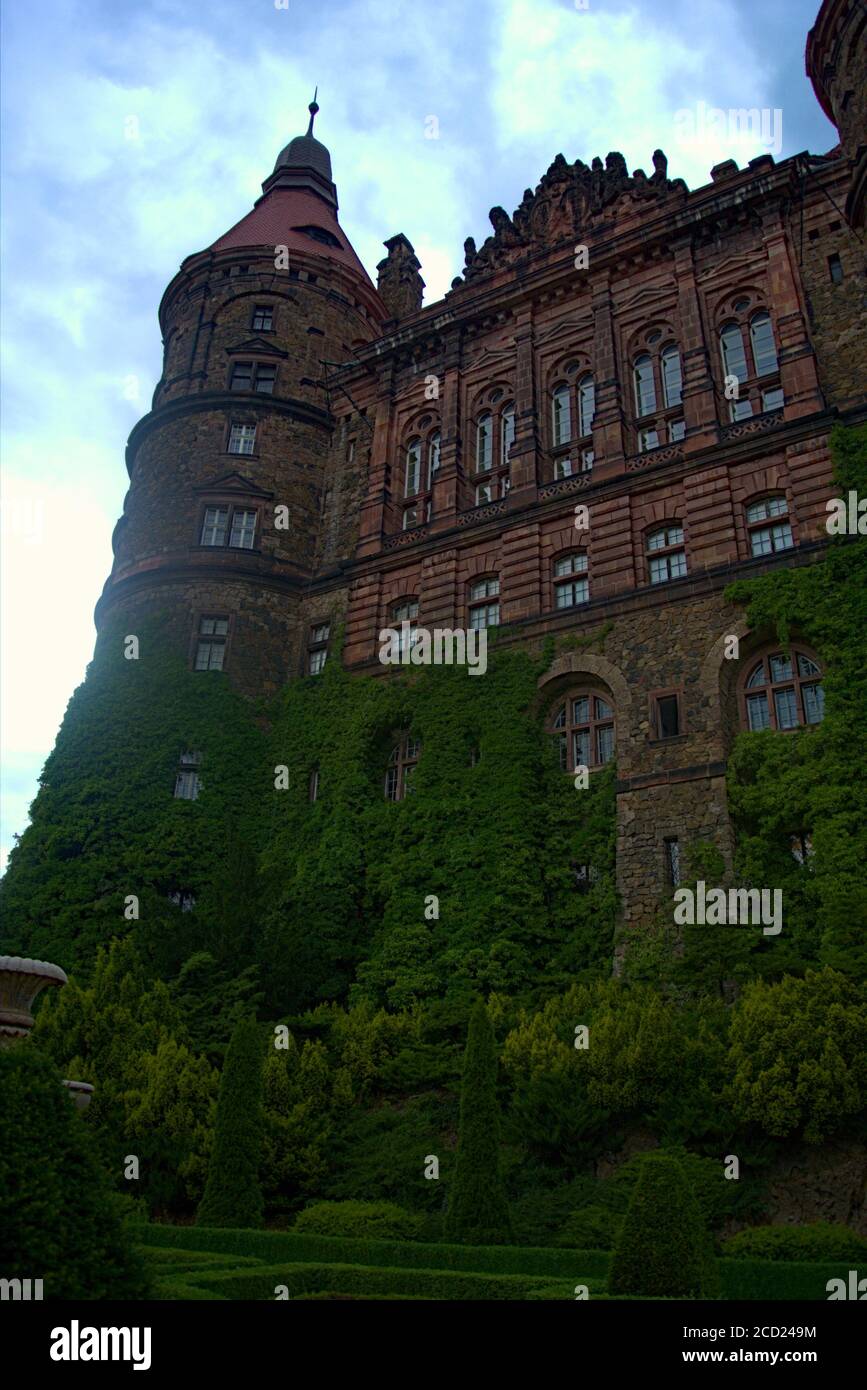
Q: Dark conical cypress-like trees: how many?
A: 3